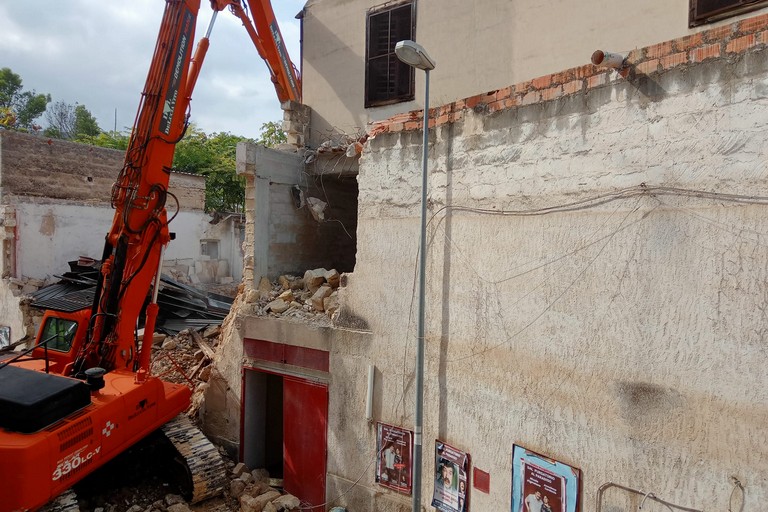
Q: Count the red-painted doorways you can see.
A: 1